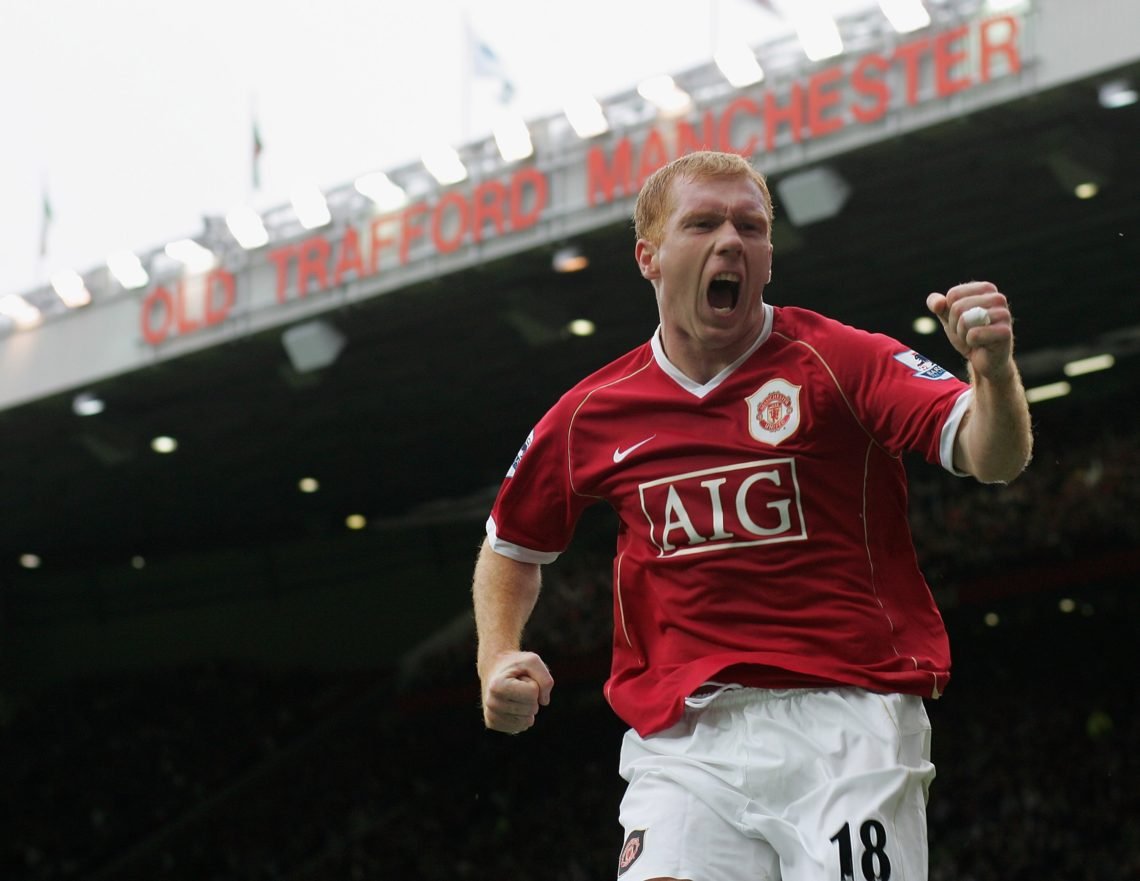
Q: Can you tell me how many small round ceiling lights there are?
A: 13